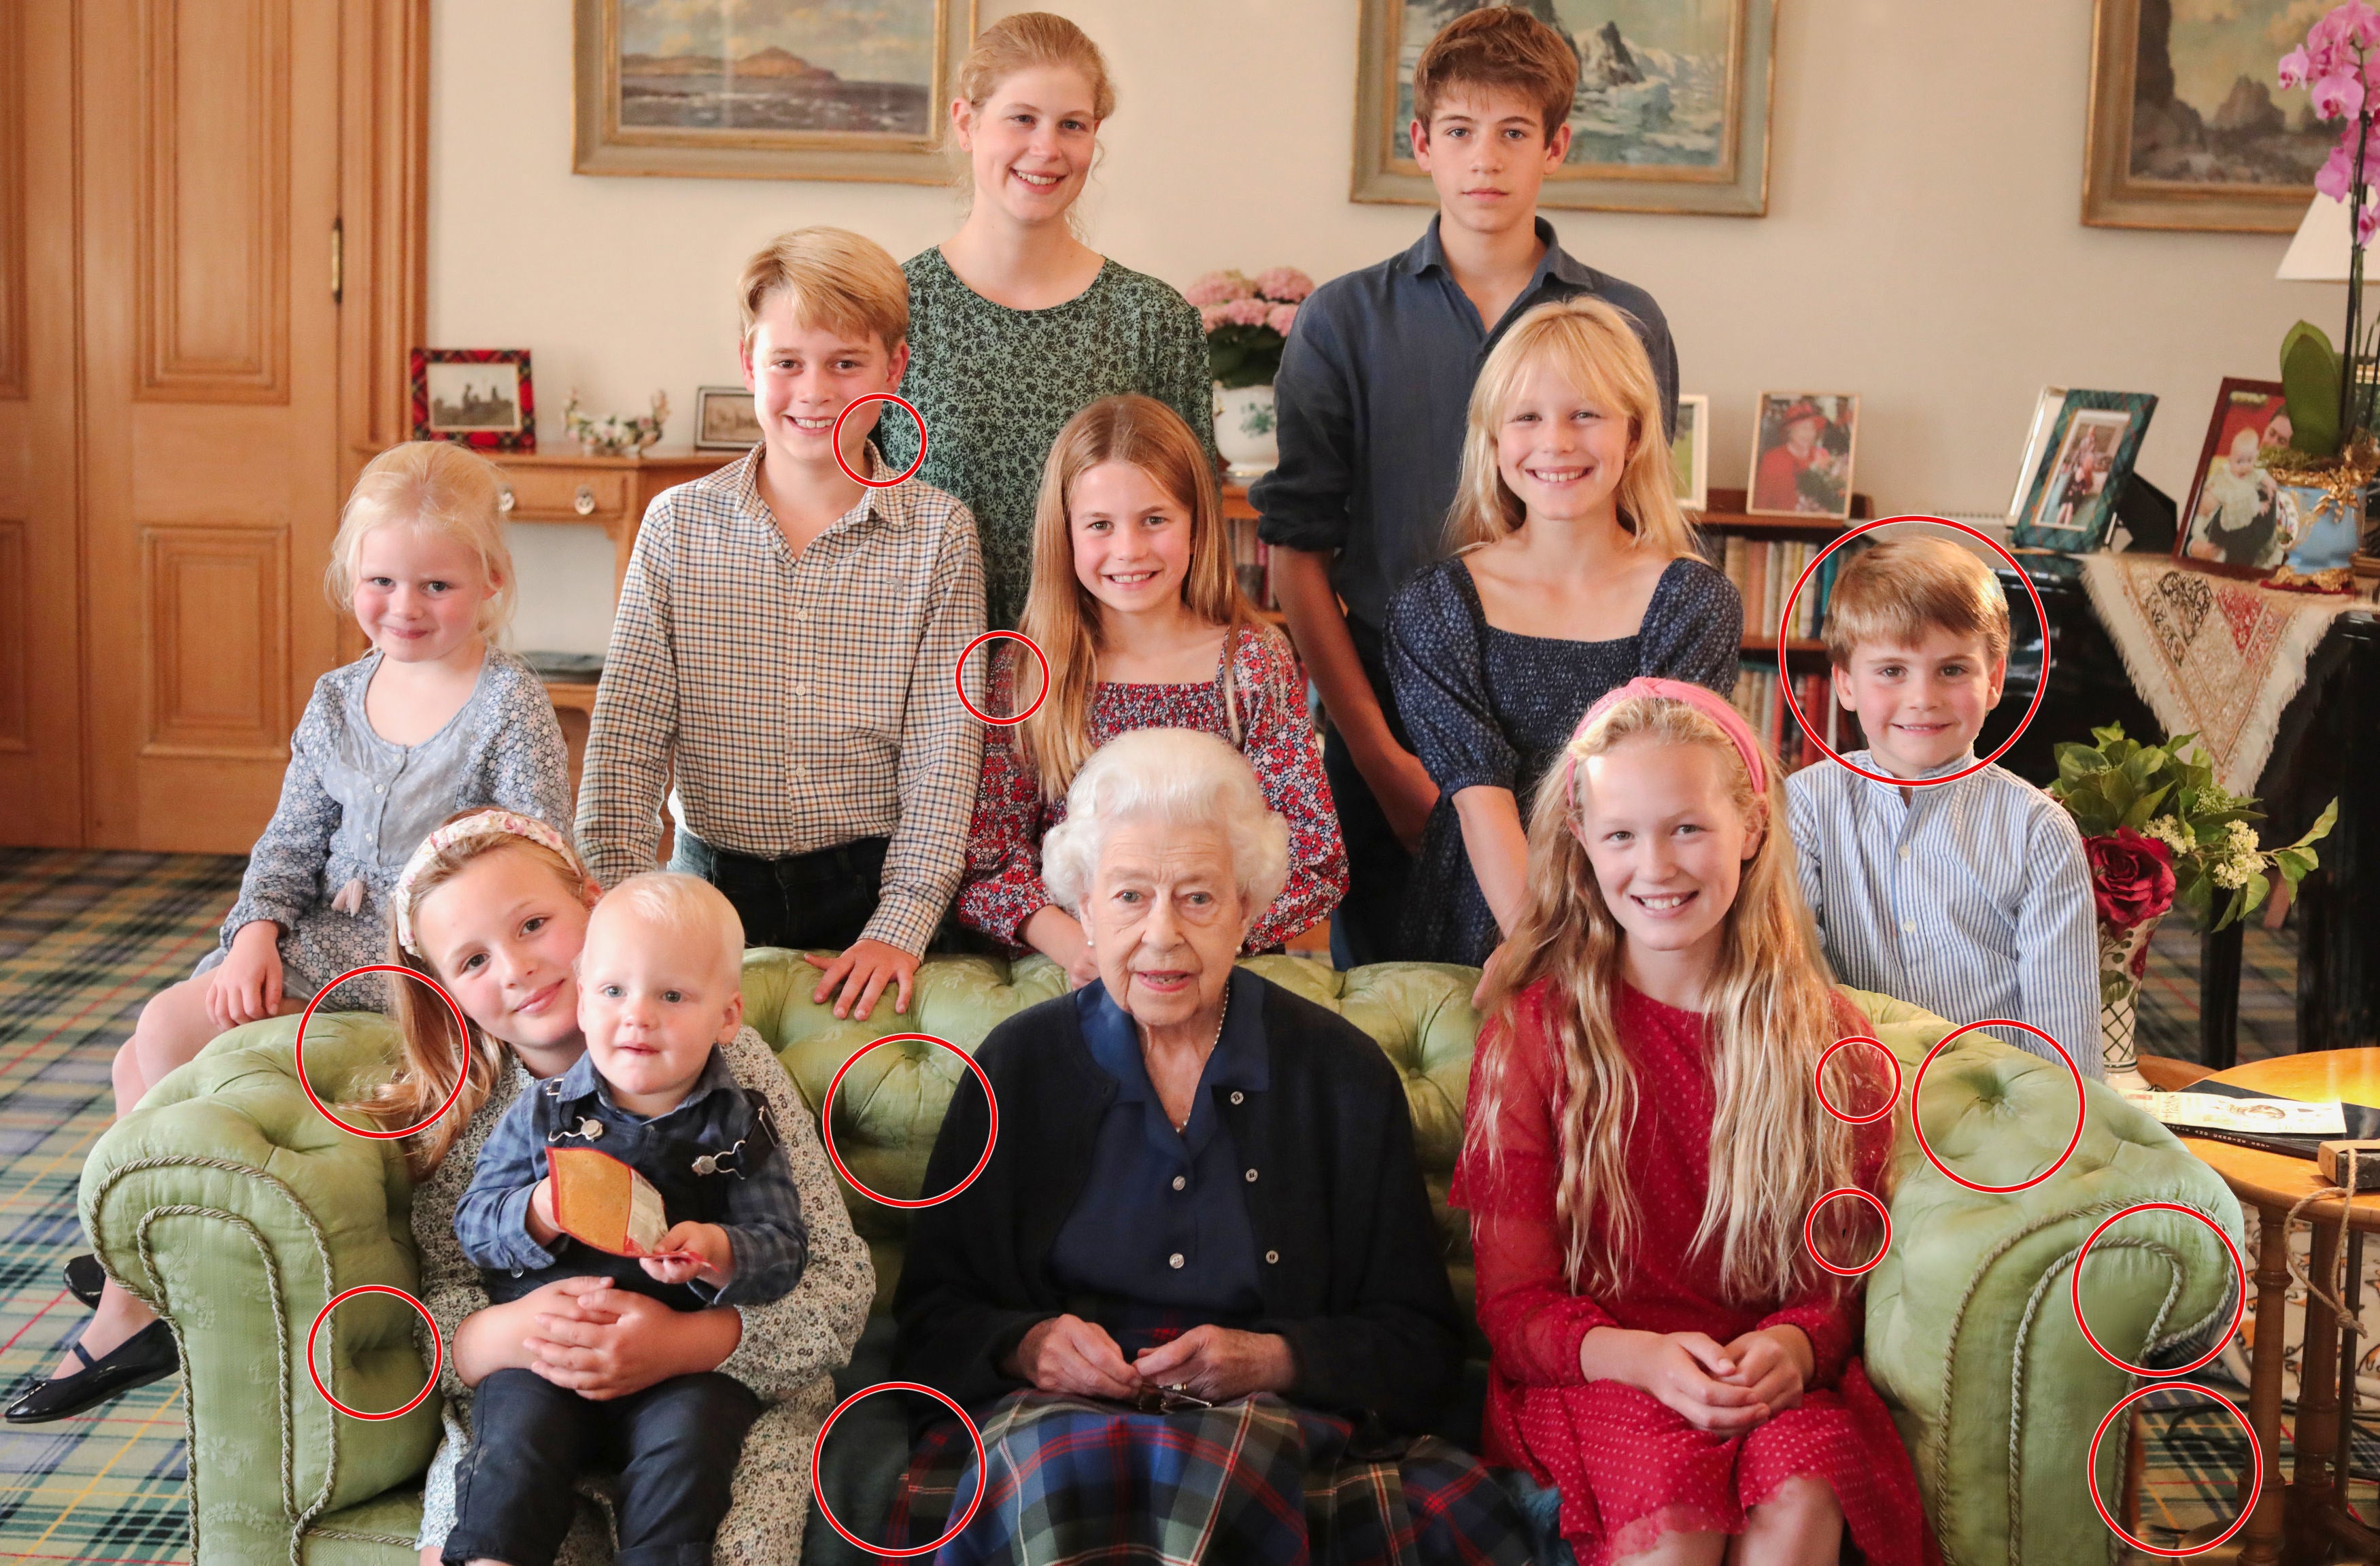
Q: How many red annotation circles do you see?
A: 12